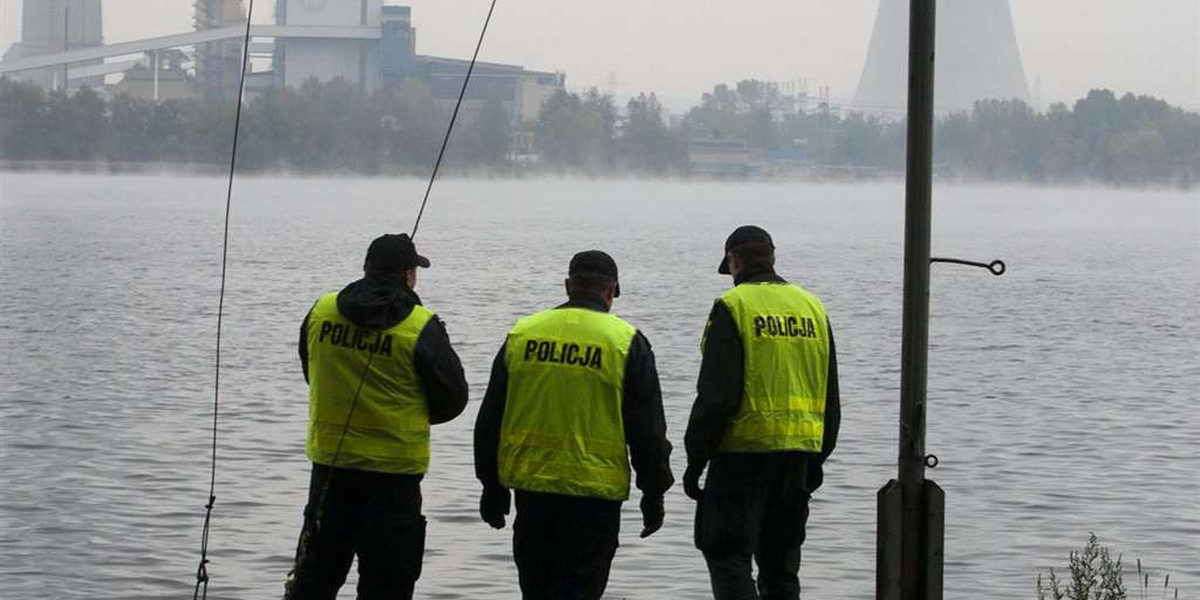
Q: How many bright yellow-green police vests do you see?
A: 3